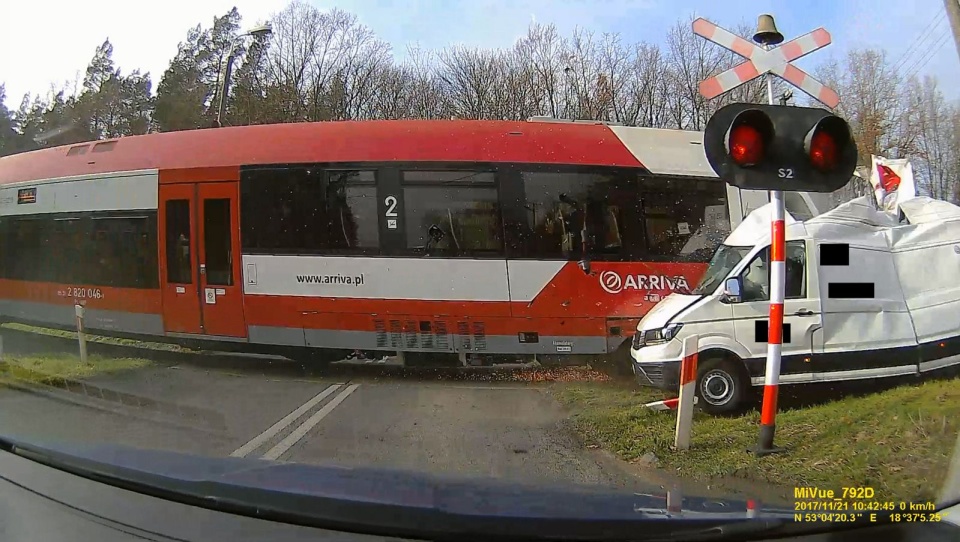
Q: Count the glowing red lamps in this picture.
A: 2